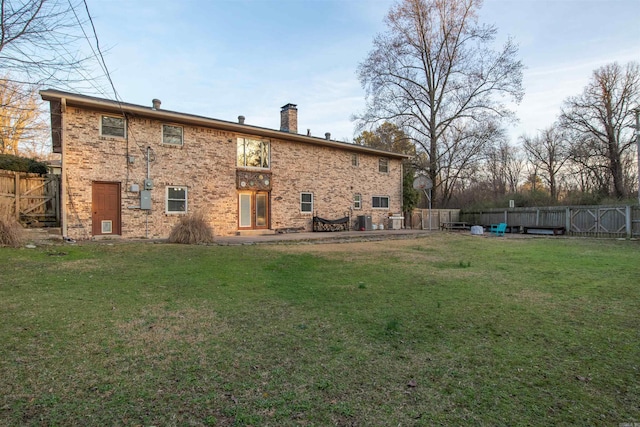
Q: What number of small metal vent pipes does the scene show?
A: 4